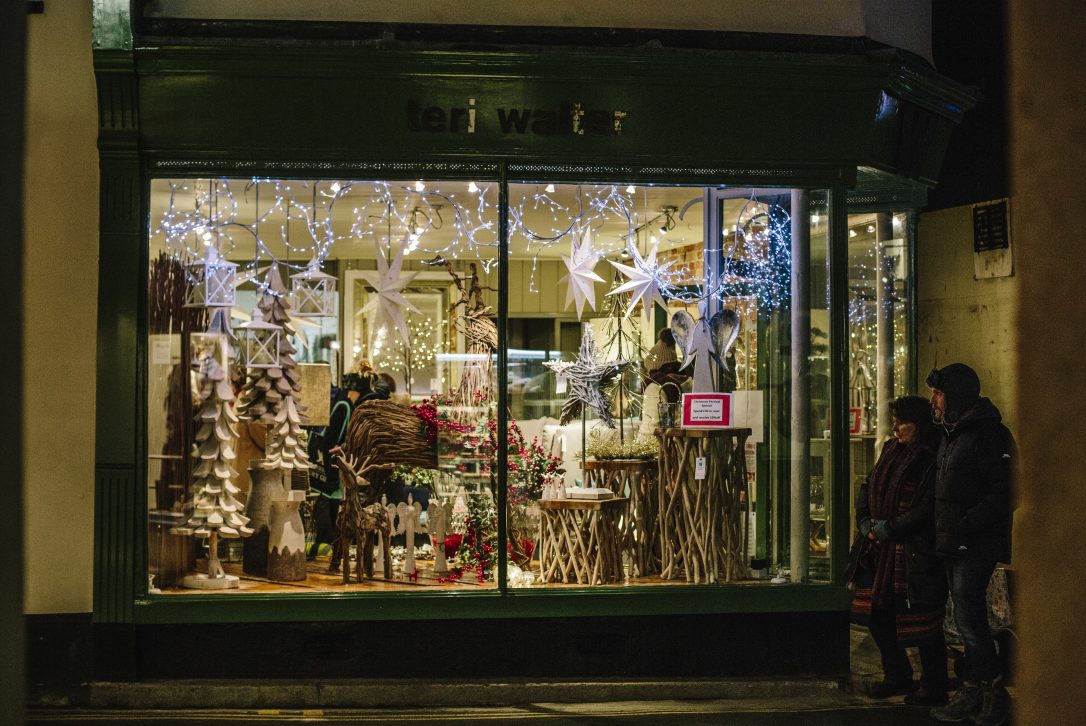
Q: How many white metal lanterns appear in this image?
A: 3